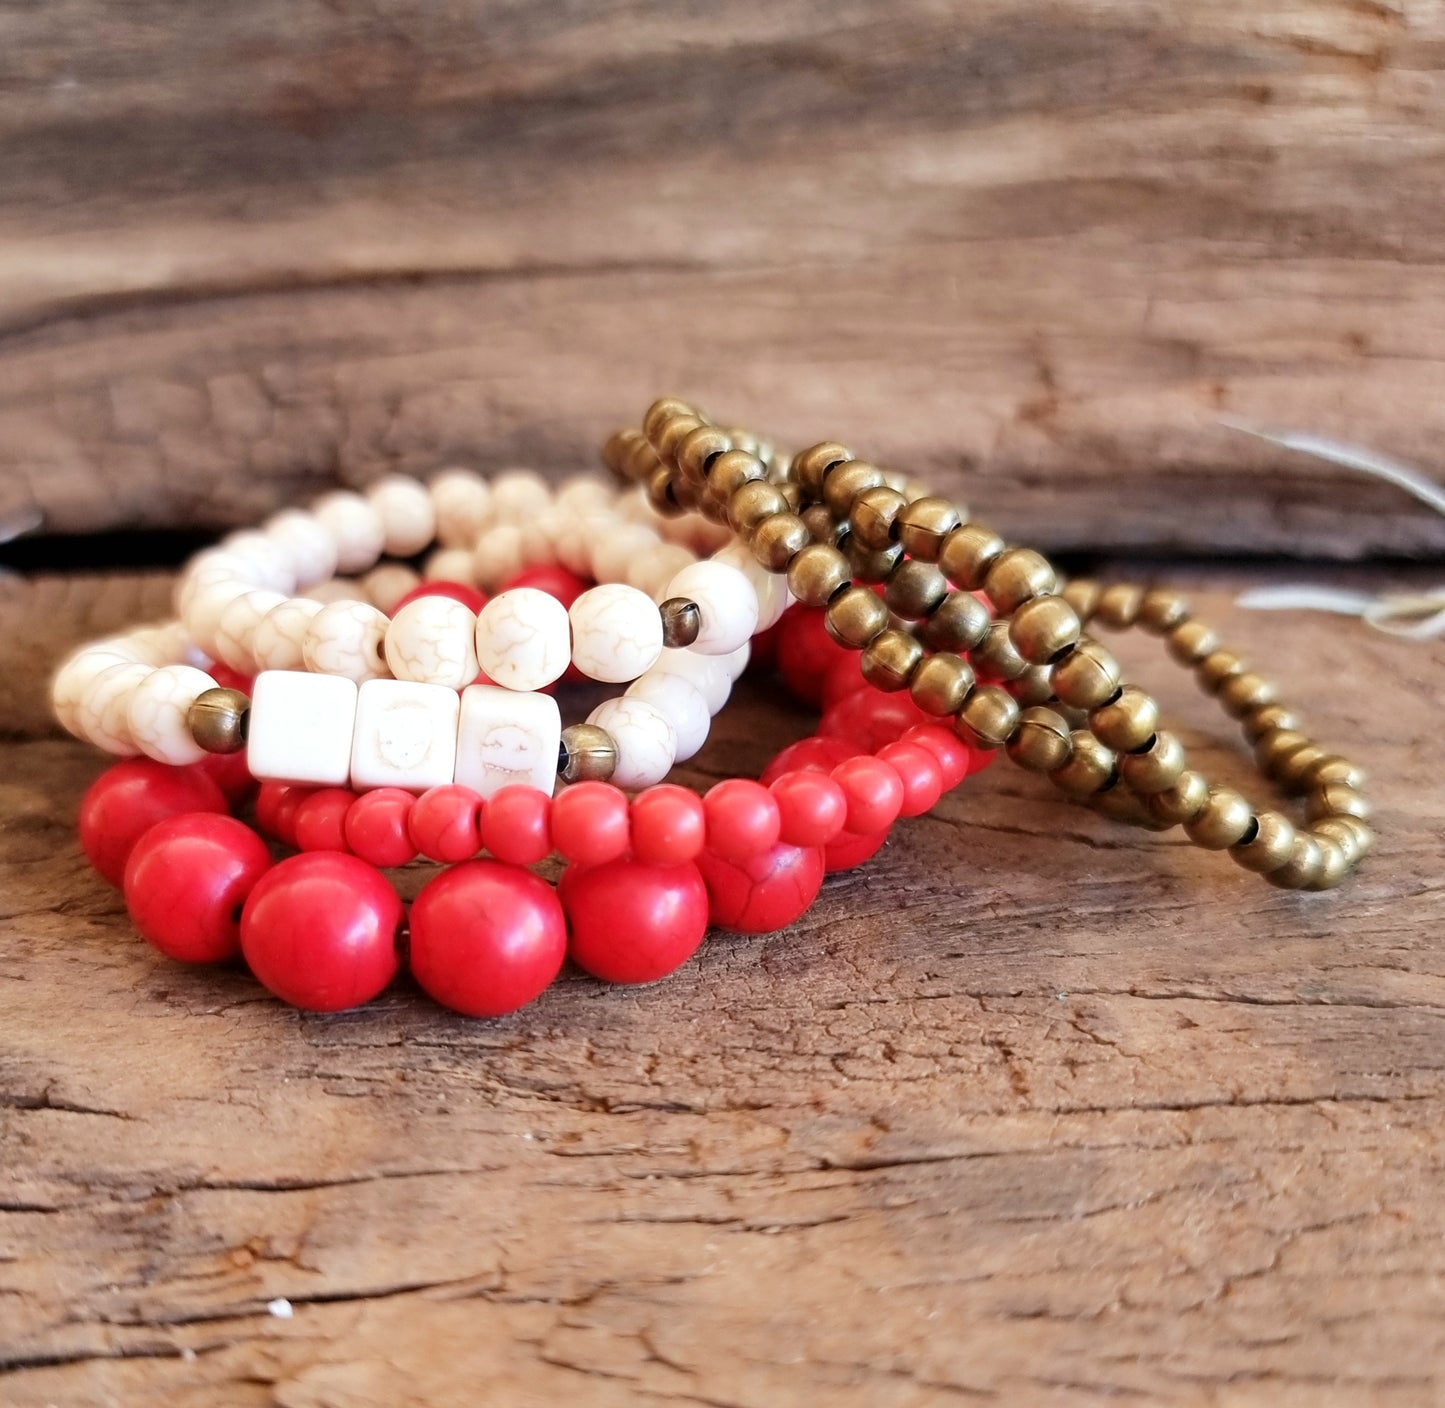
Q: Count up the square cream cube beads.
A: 3